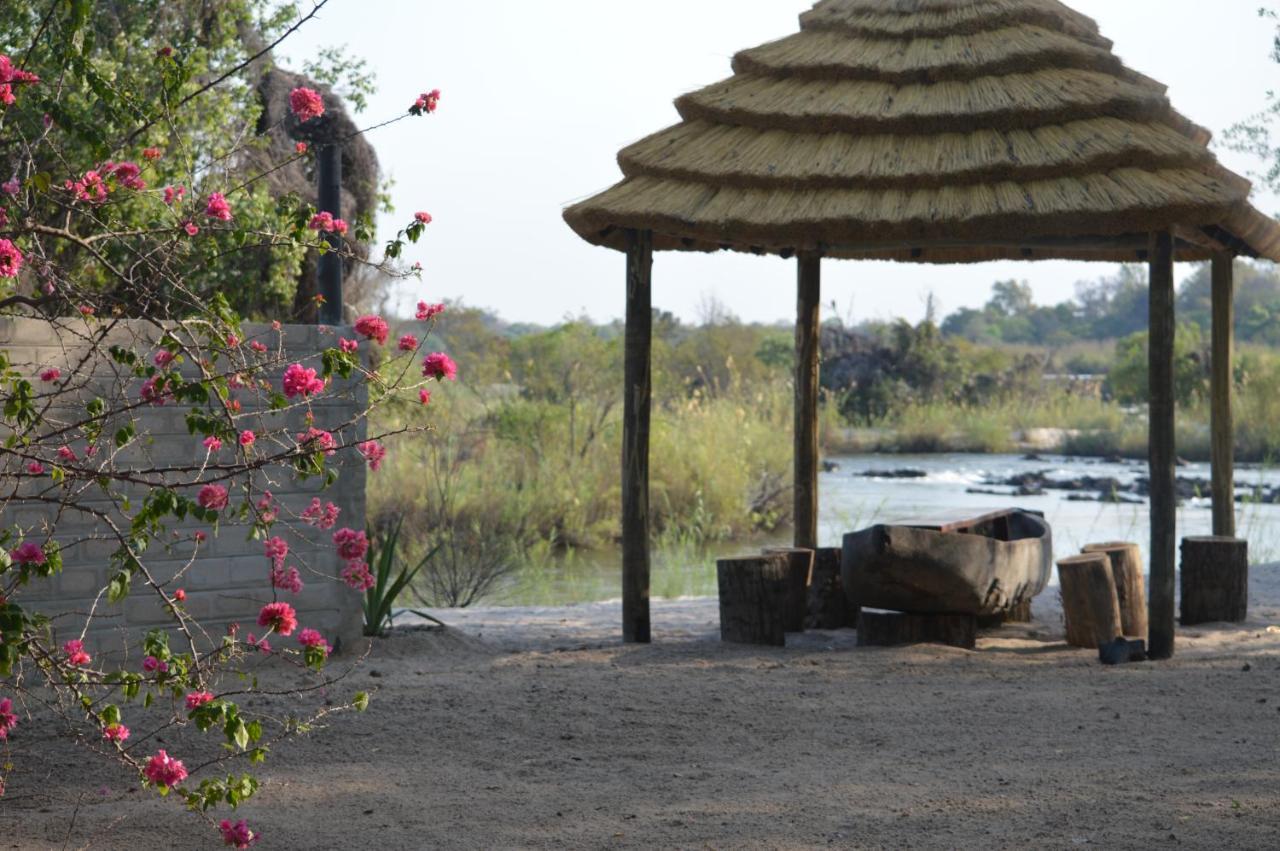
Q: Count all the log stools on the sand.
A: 6